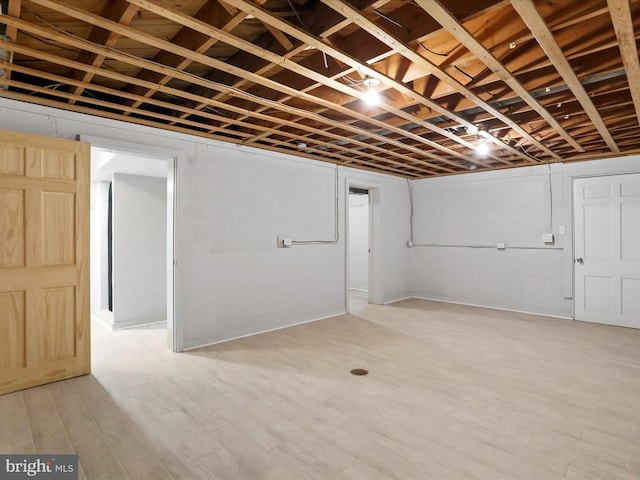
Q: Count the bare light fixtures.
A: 2